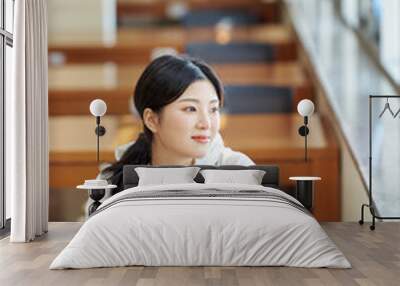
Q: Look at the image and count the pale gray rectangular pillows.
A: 2